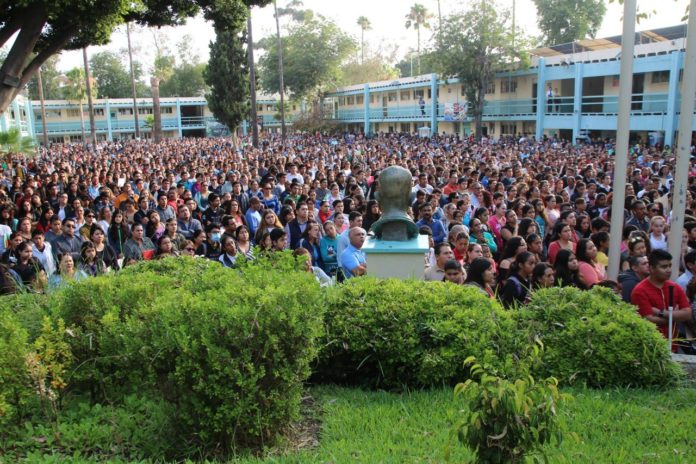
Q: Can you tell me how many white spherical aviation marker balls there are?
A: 0